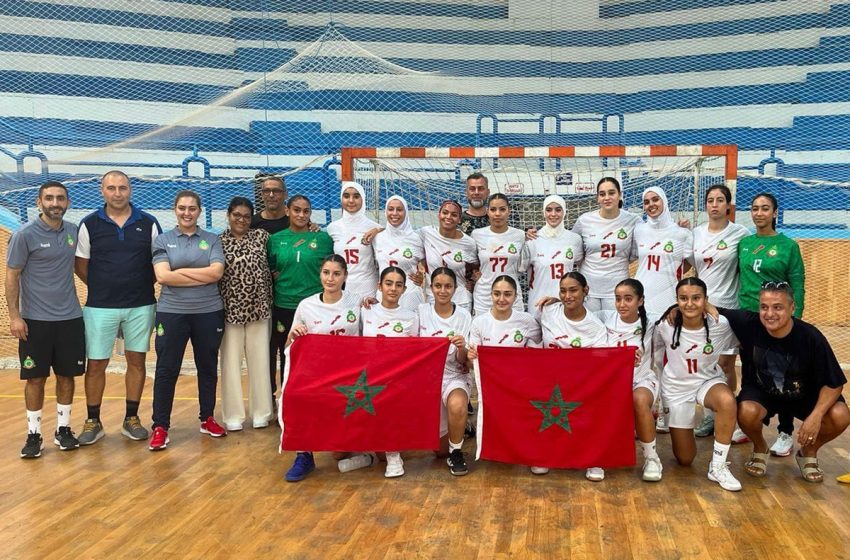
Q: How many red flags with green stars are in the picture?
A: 2